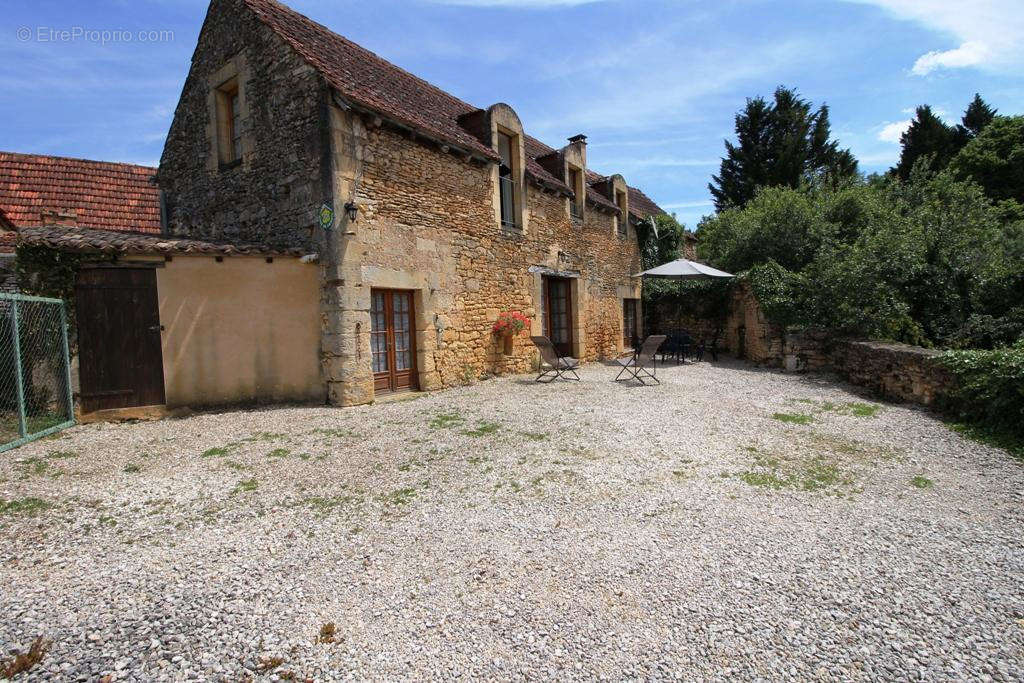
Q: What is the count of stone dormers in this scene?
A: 3